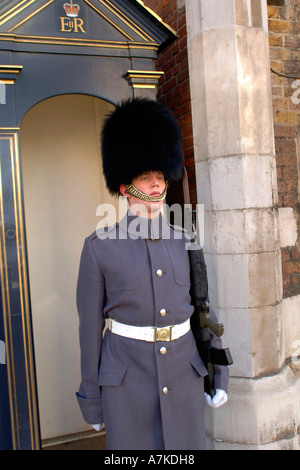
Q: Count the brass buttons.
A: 4